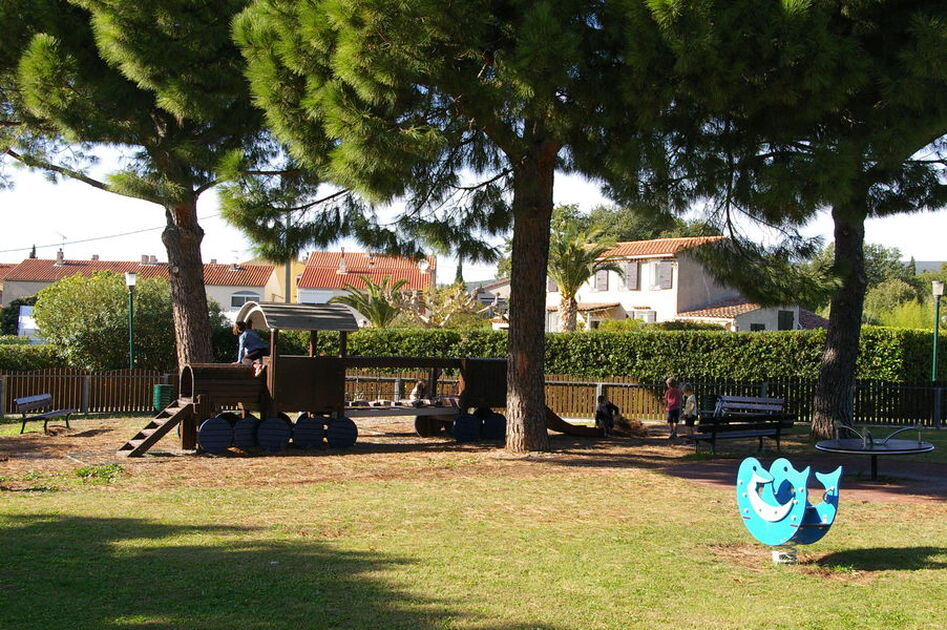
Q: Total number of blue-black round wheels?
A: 7